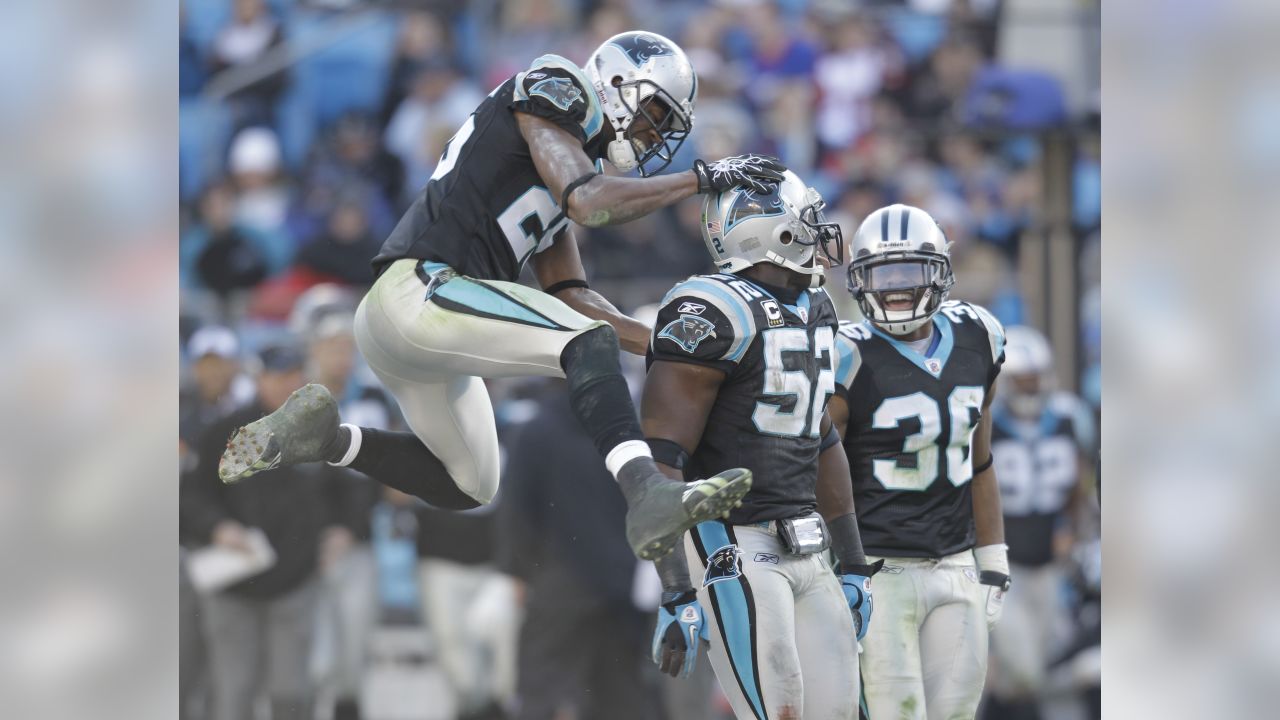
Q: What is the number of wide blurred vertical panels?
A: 2